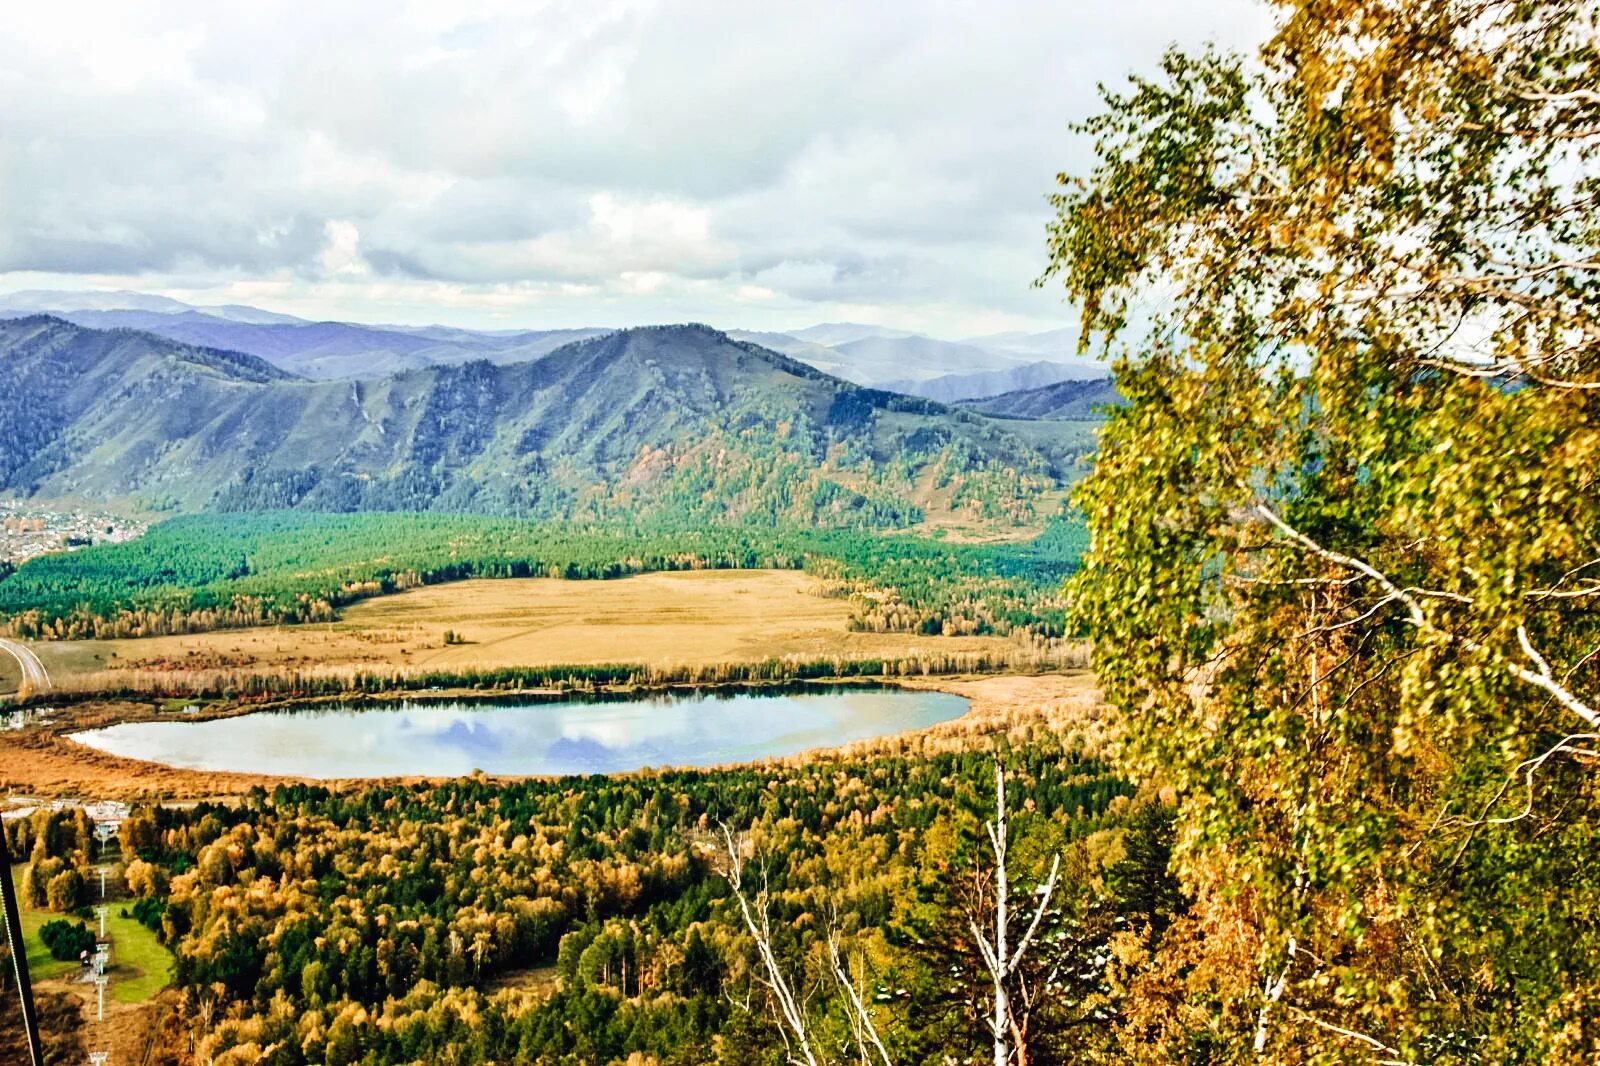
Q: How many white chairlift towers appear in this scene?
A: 6